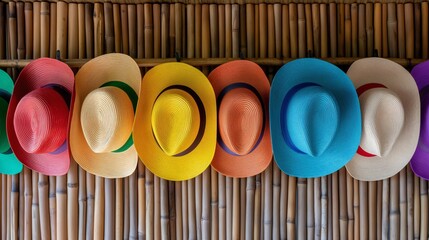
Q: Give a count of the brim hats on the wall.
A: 8